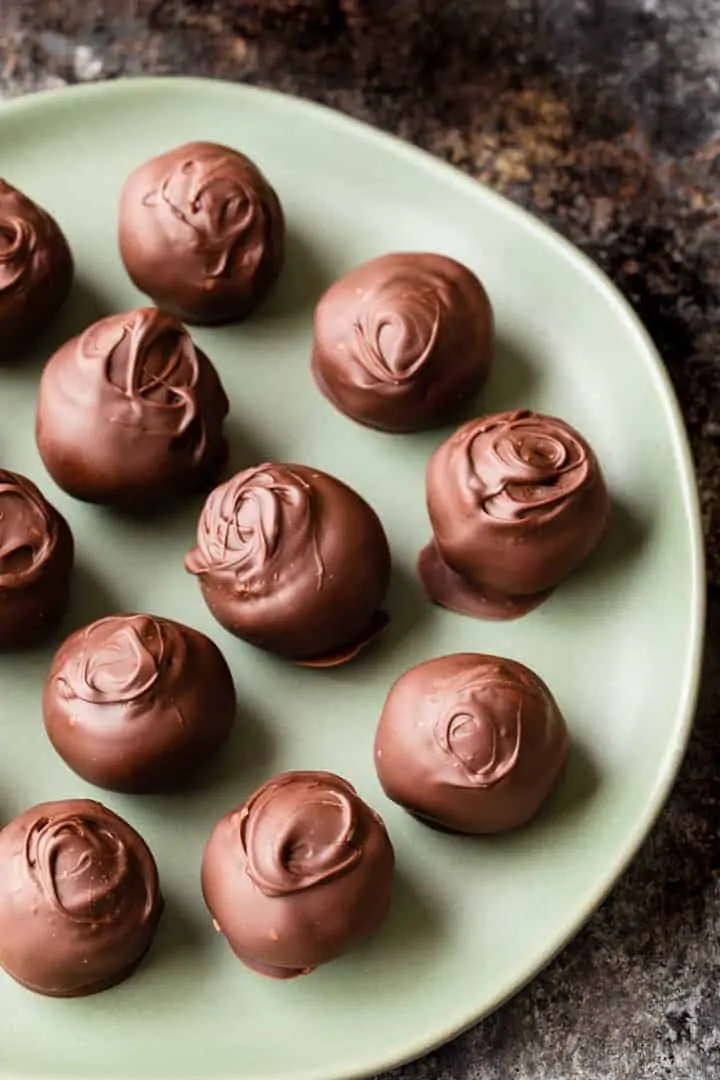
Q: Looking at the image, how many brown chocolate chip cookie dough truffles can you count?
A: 11